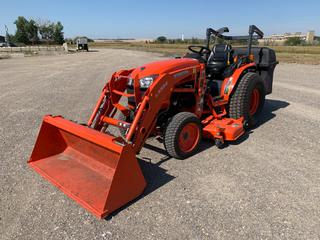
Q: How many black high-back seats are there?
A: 1